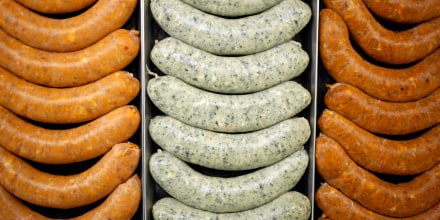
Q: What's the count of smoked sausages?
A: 14